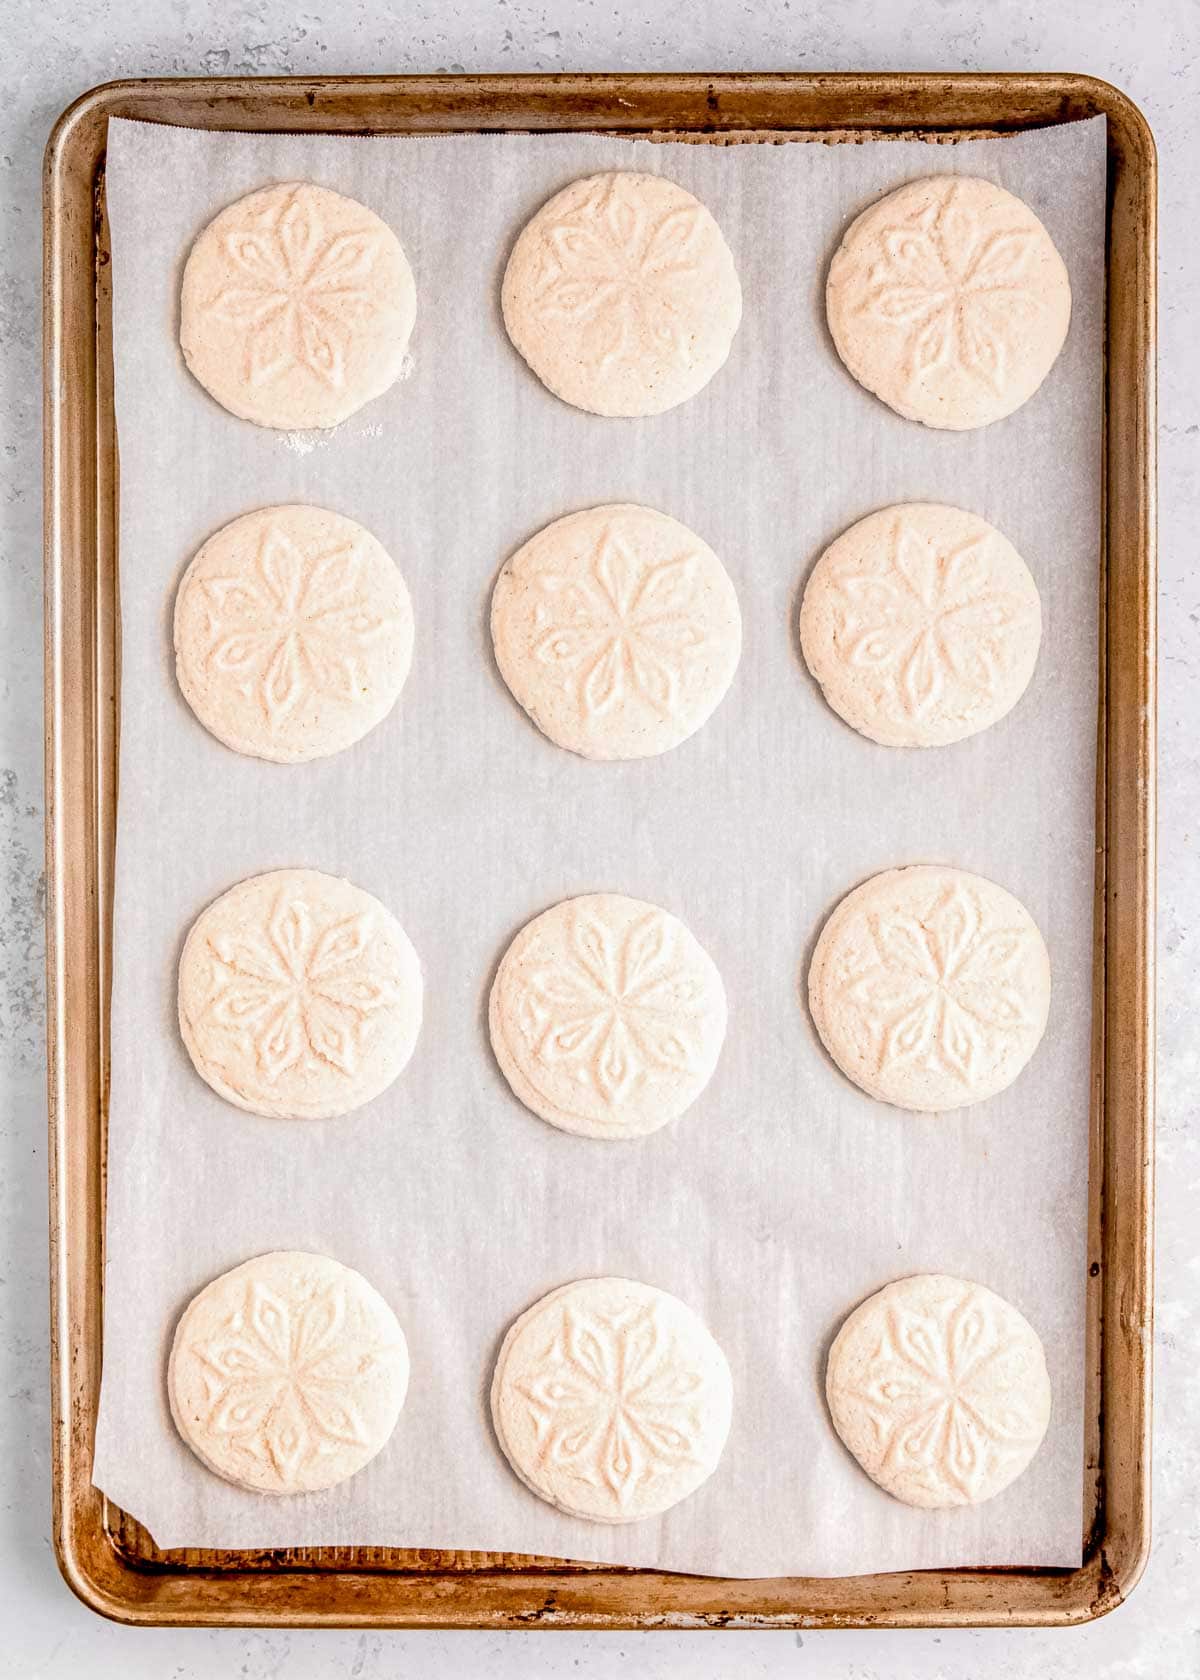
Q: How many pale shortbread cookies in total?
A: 12